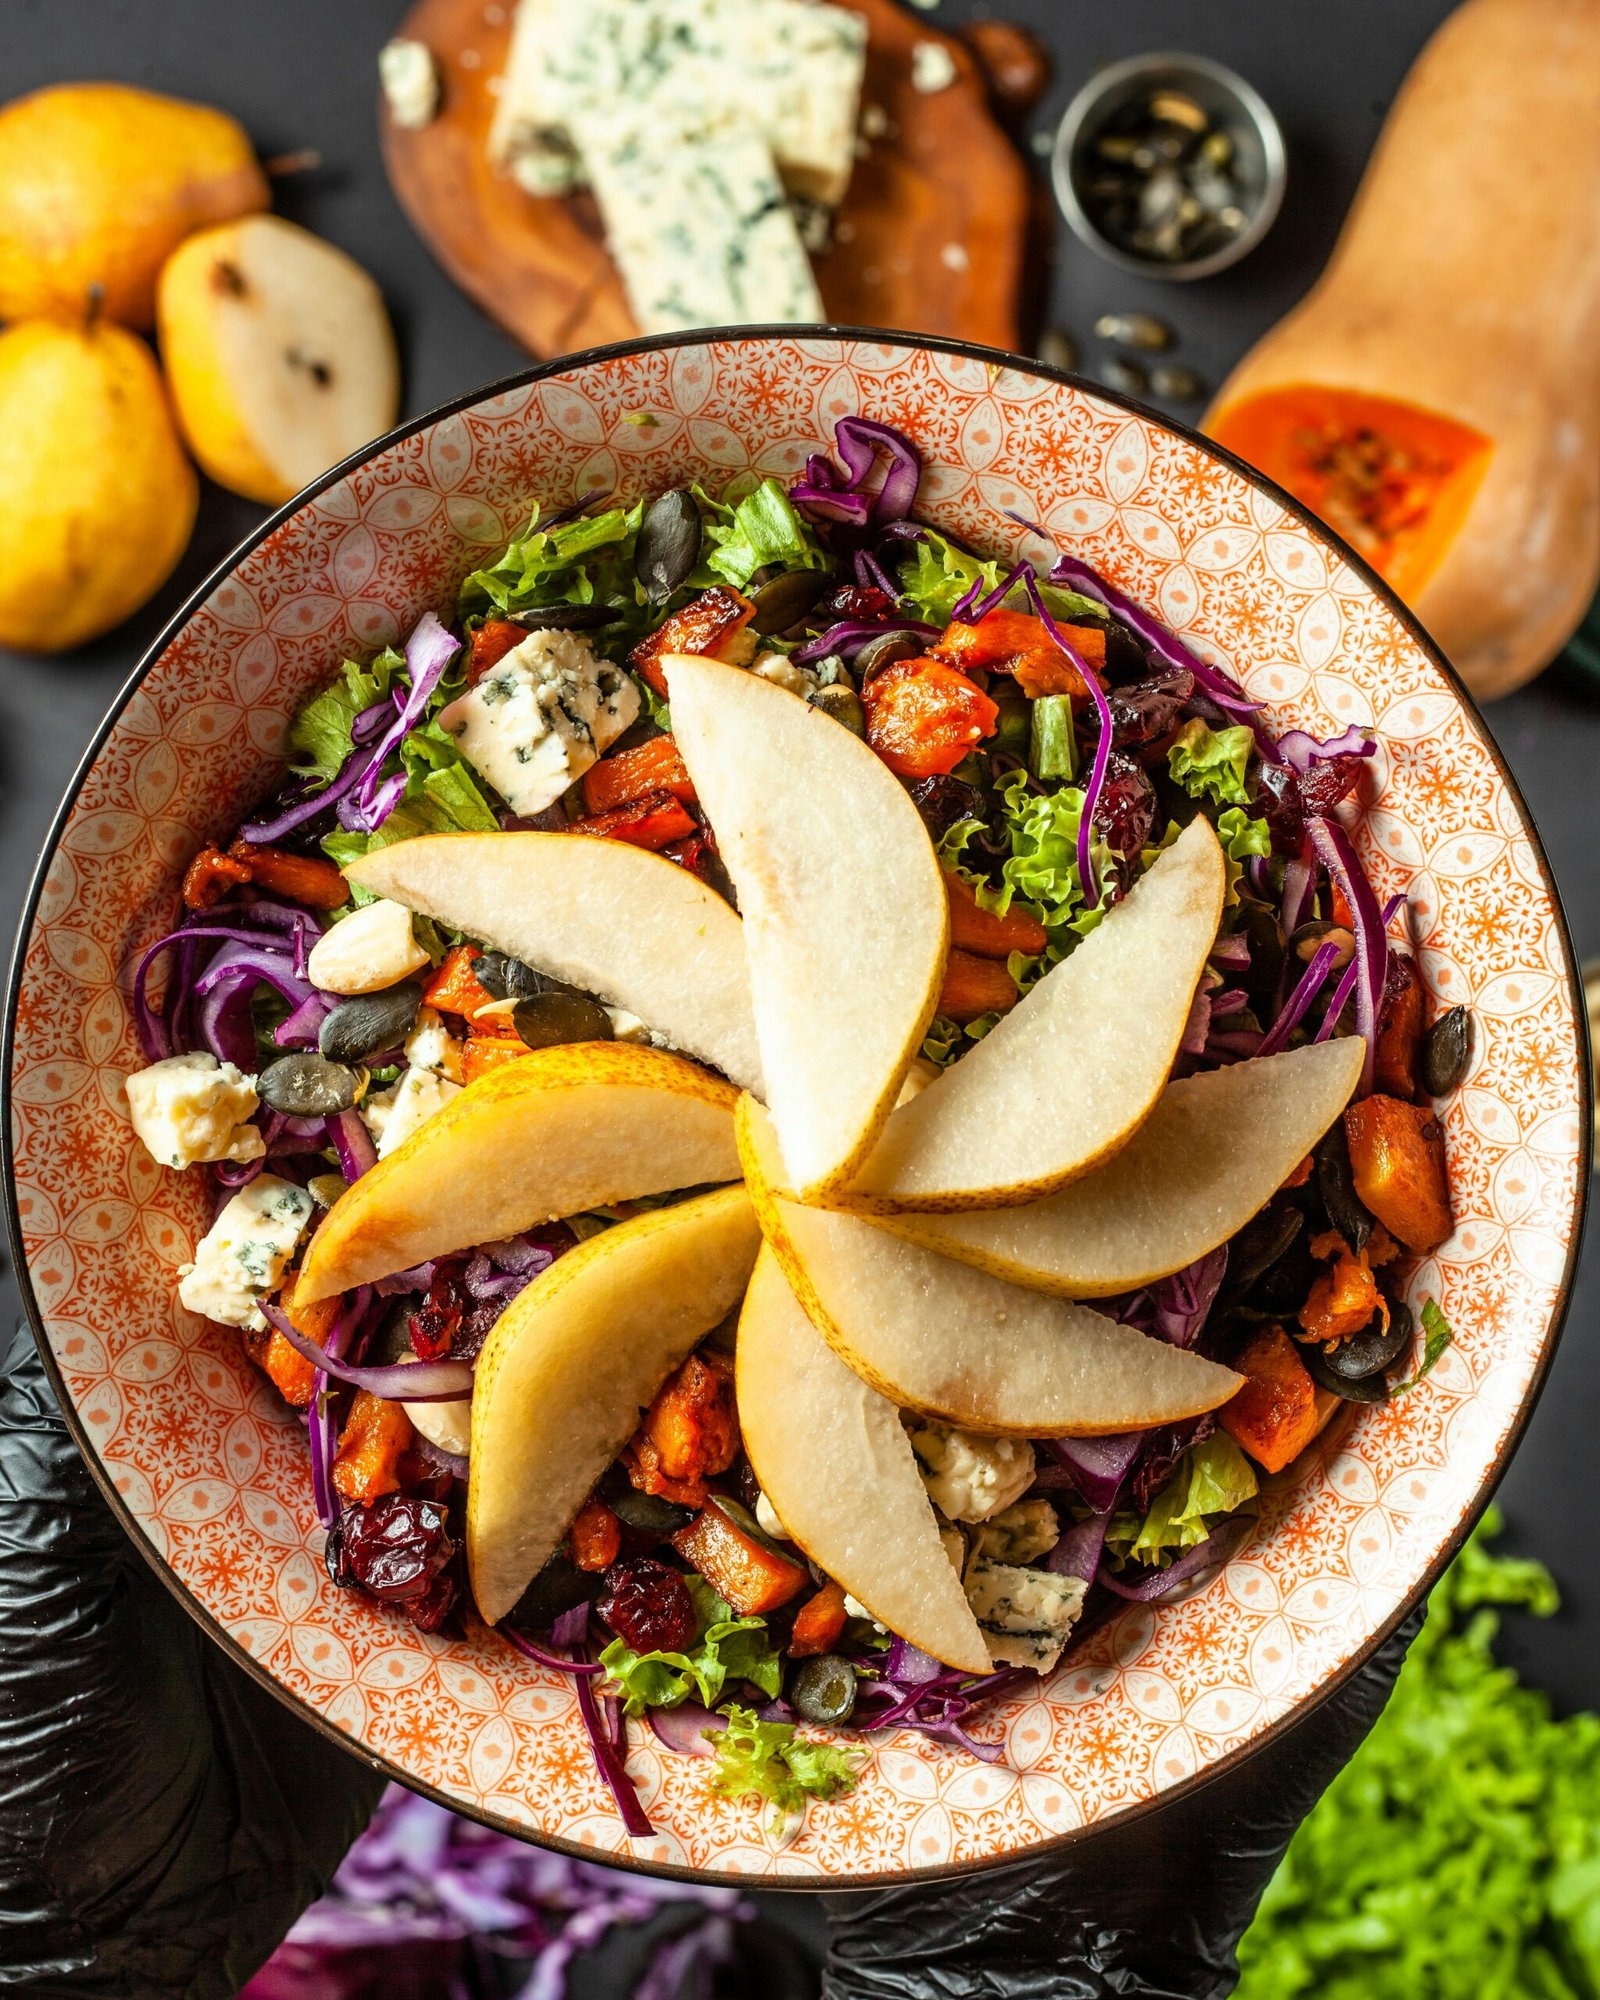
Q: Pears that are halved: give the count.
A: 1